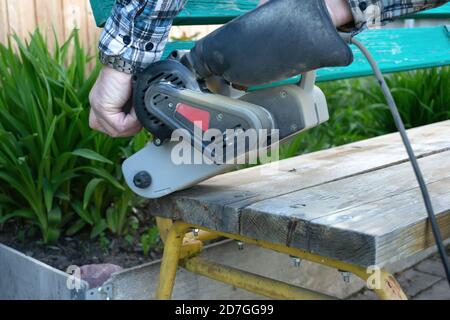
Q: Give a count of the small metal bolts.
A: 4